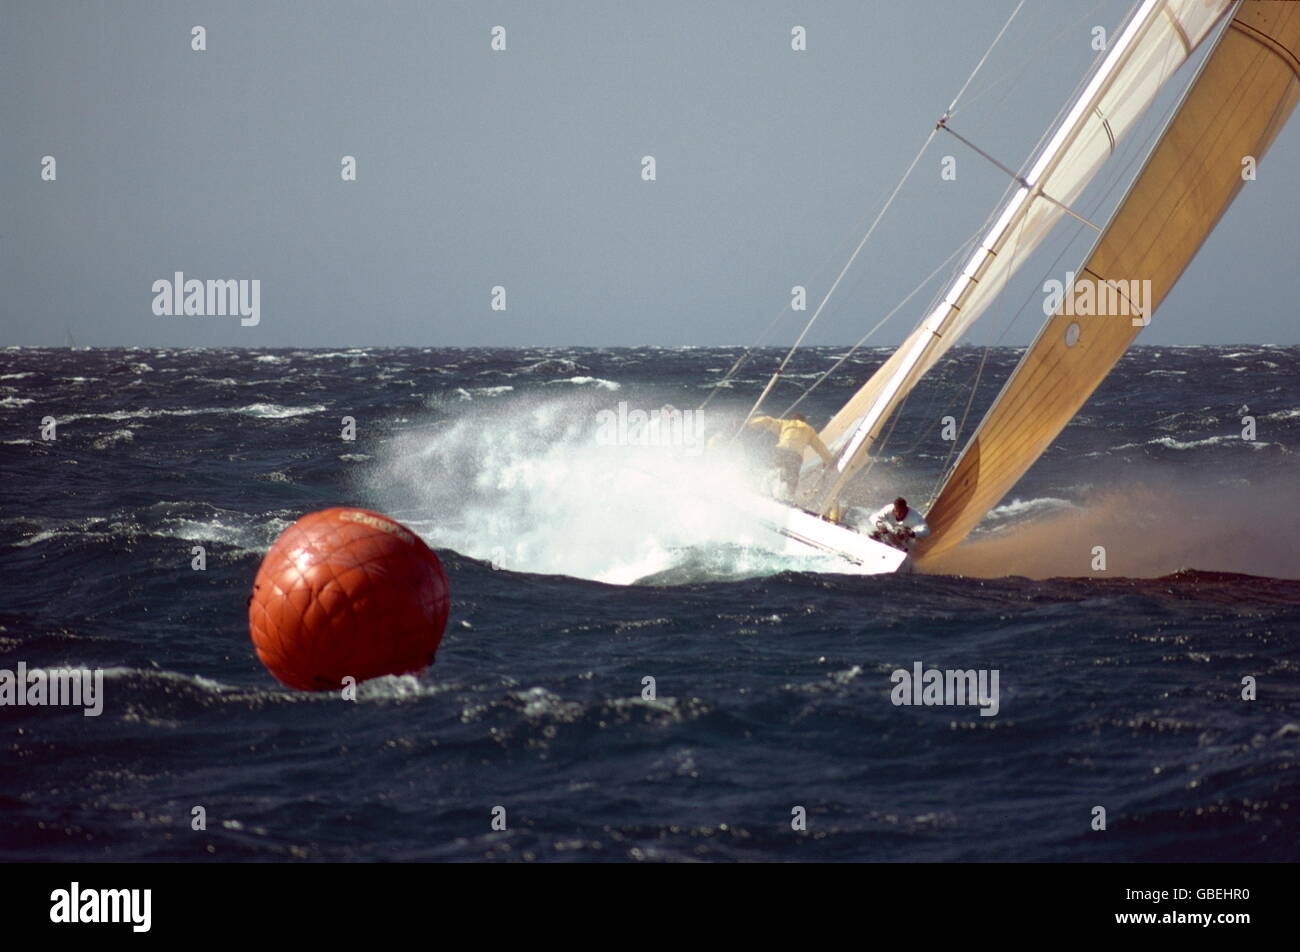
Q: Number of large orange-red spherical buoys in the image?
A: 1